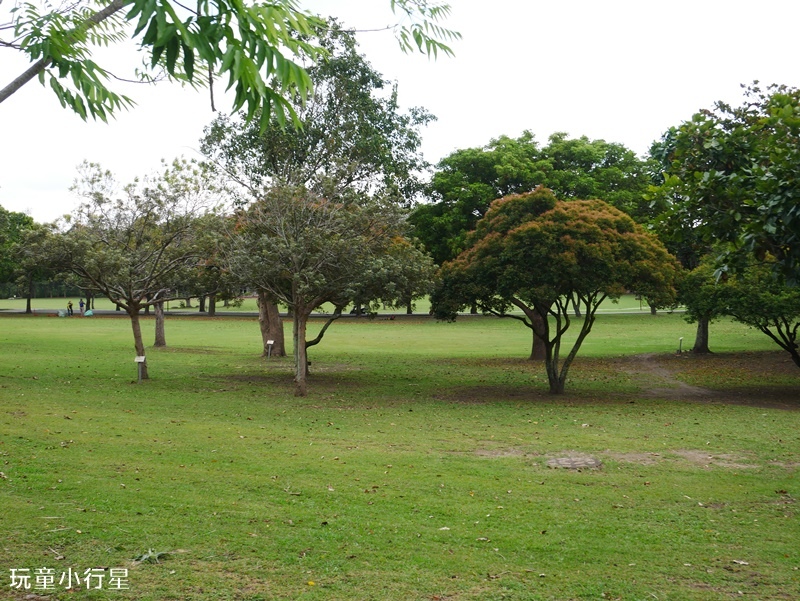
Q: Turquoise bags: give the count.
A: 2